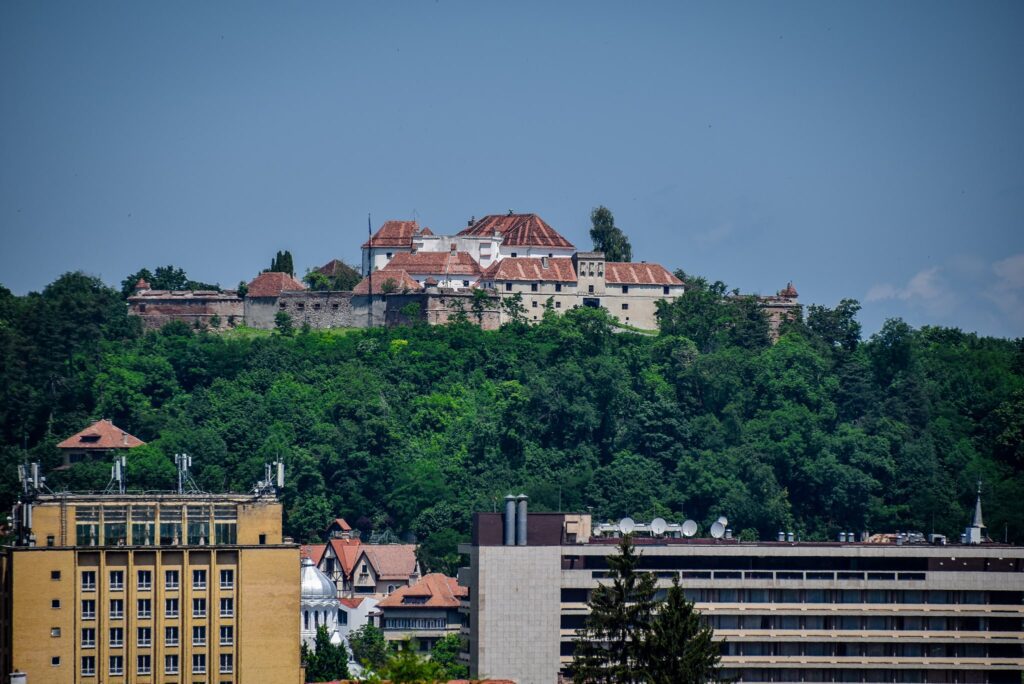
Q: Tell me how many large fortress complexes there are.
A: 1